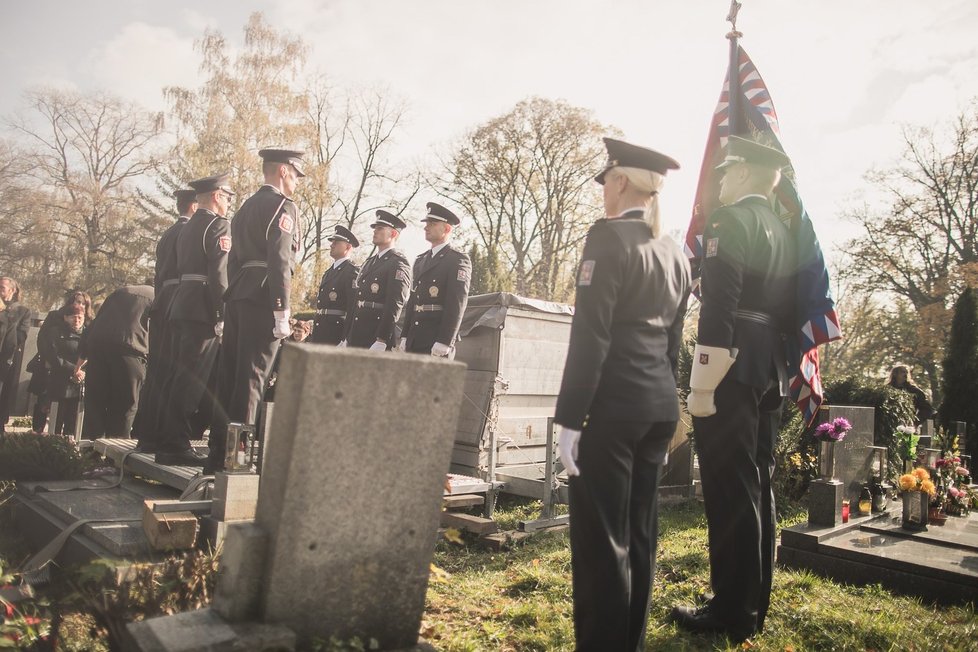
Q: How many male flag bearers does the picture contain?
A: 1